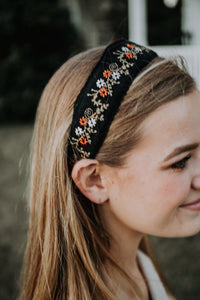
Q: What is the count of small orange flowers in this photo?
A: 6